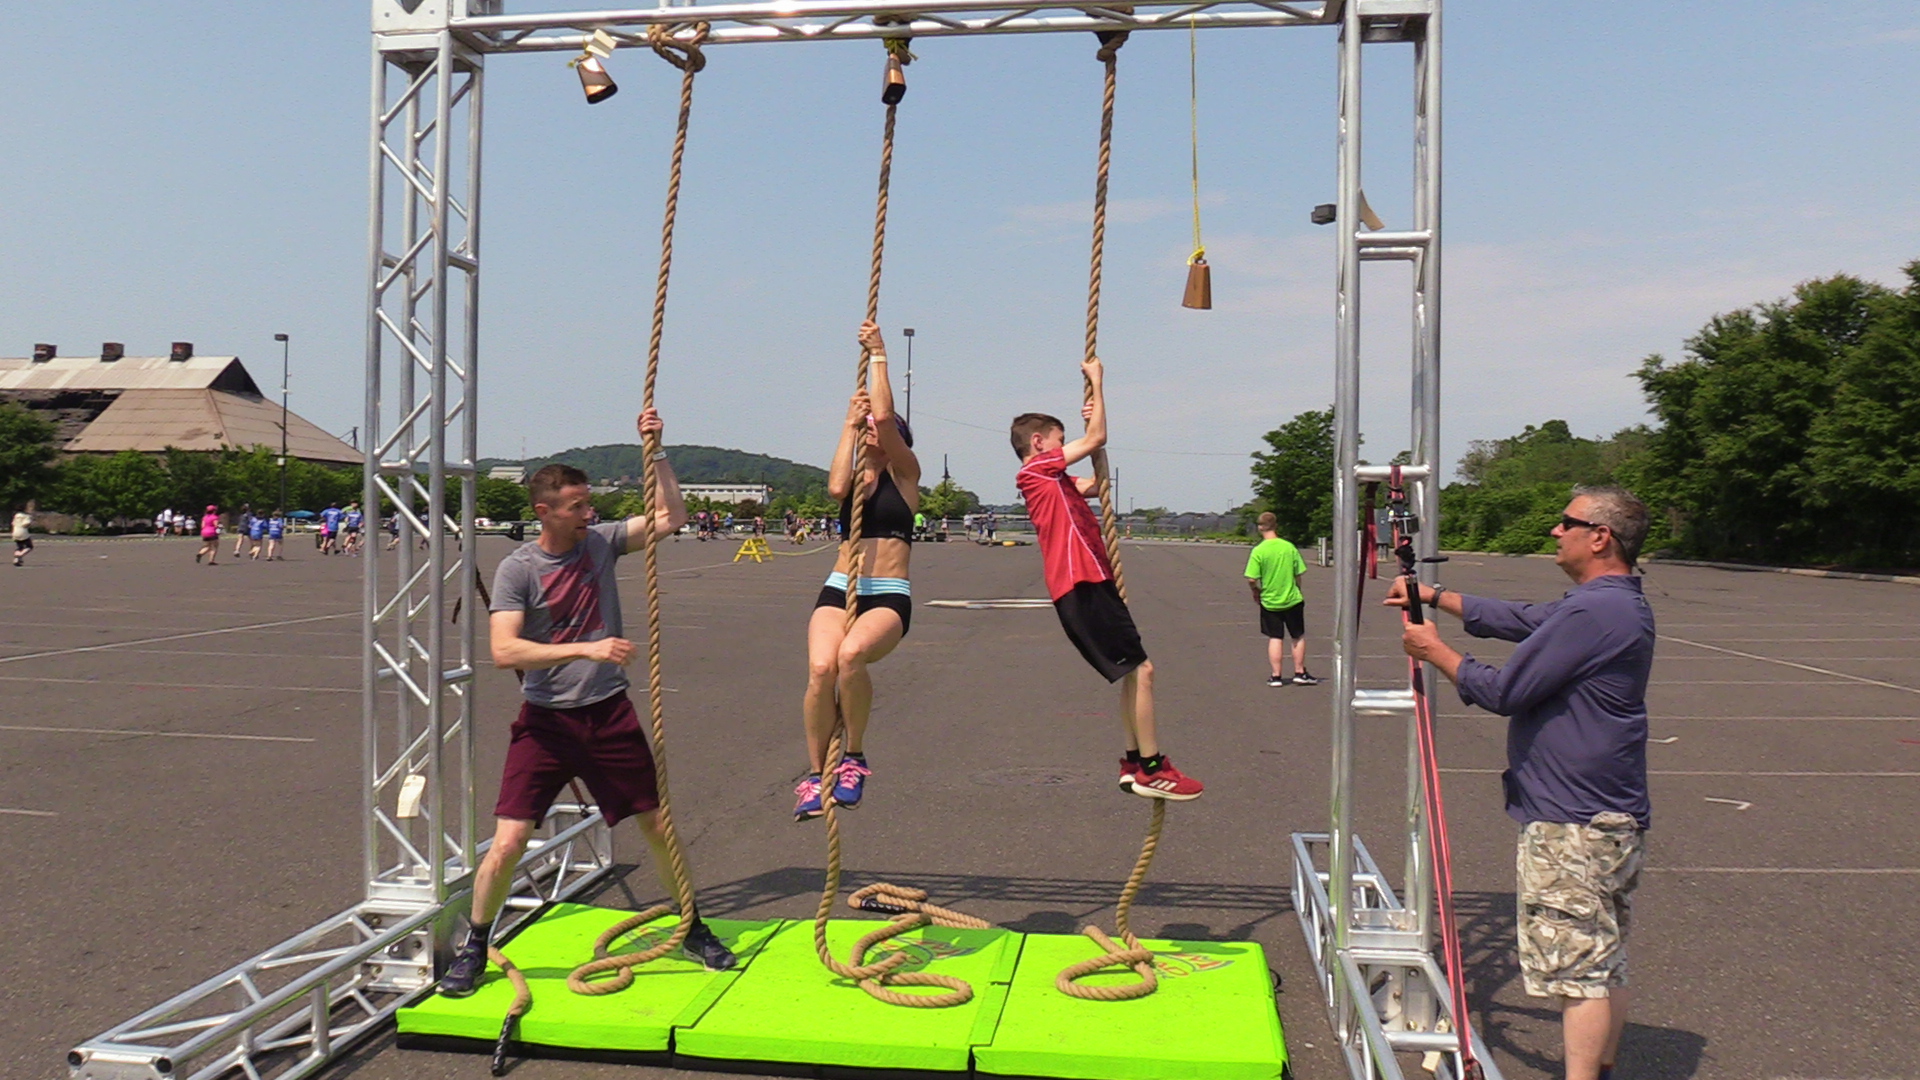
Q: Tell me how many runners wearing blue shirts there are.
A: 4